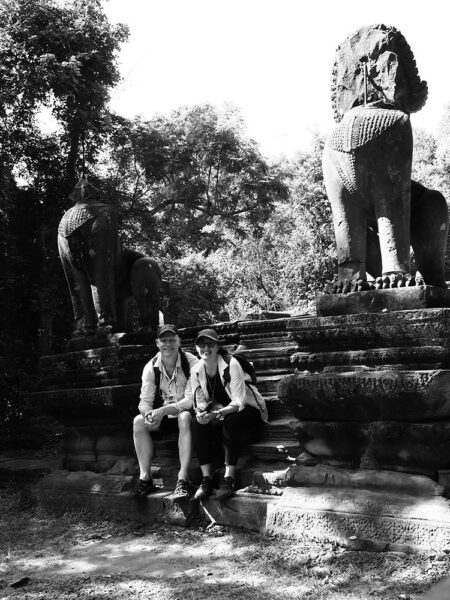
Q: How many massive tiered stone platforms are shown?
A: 2